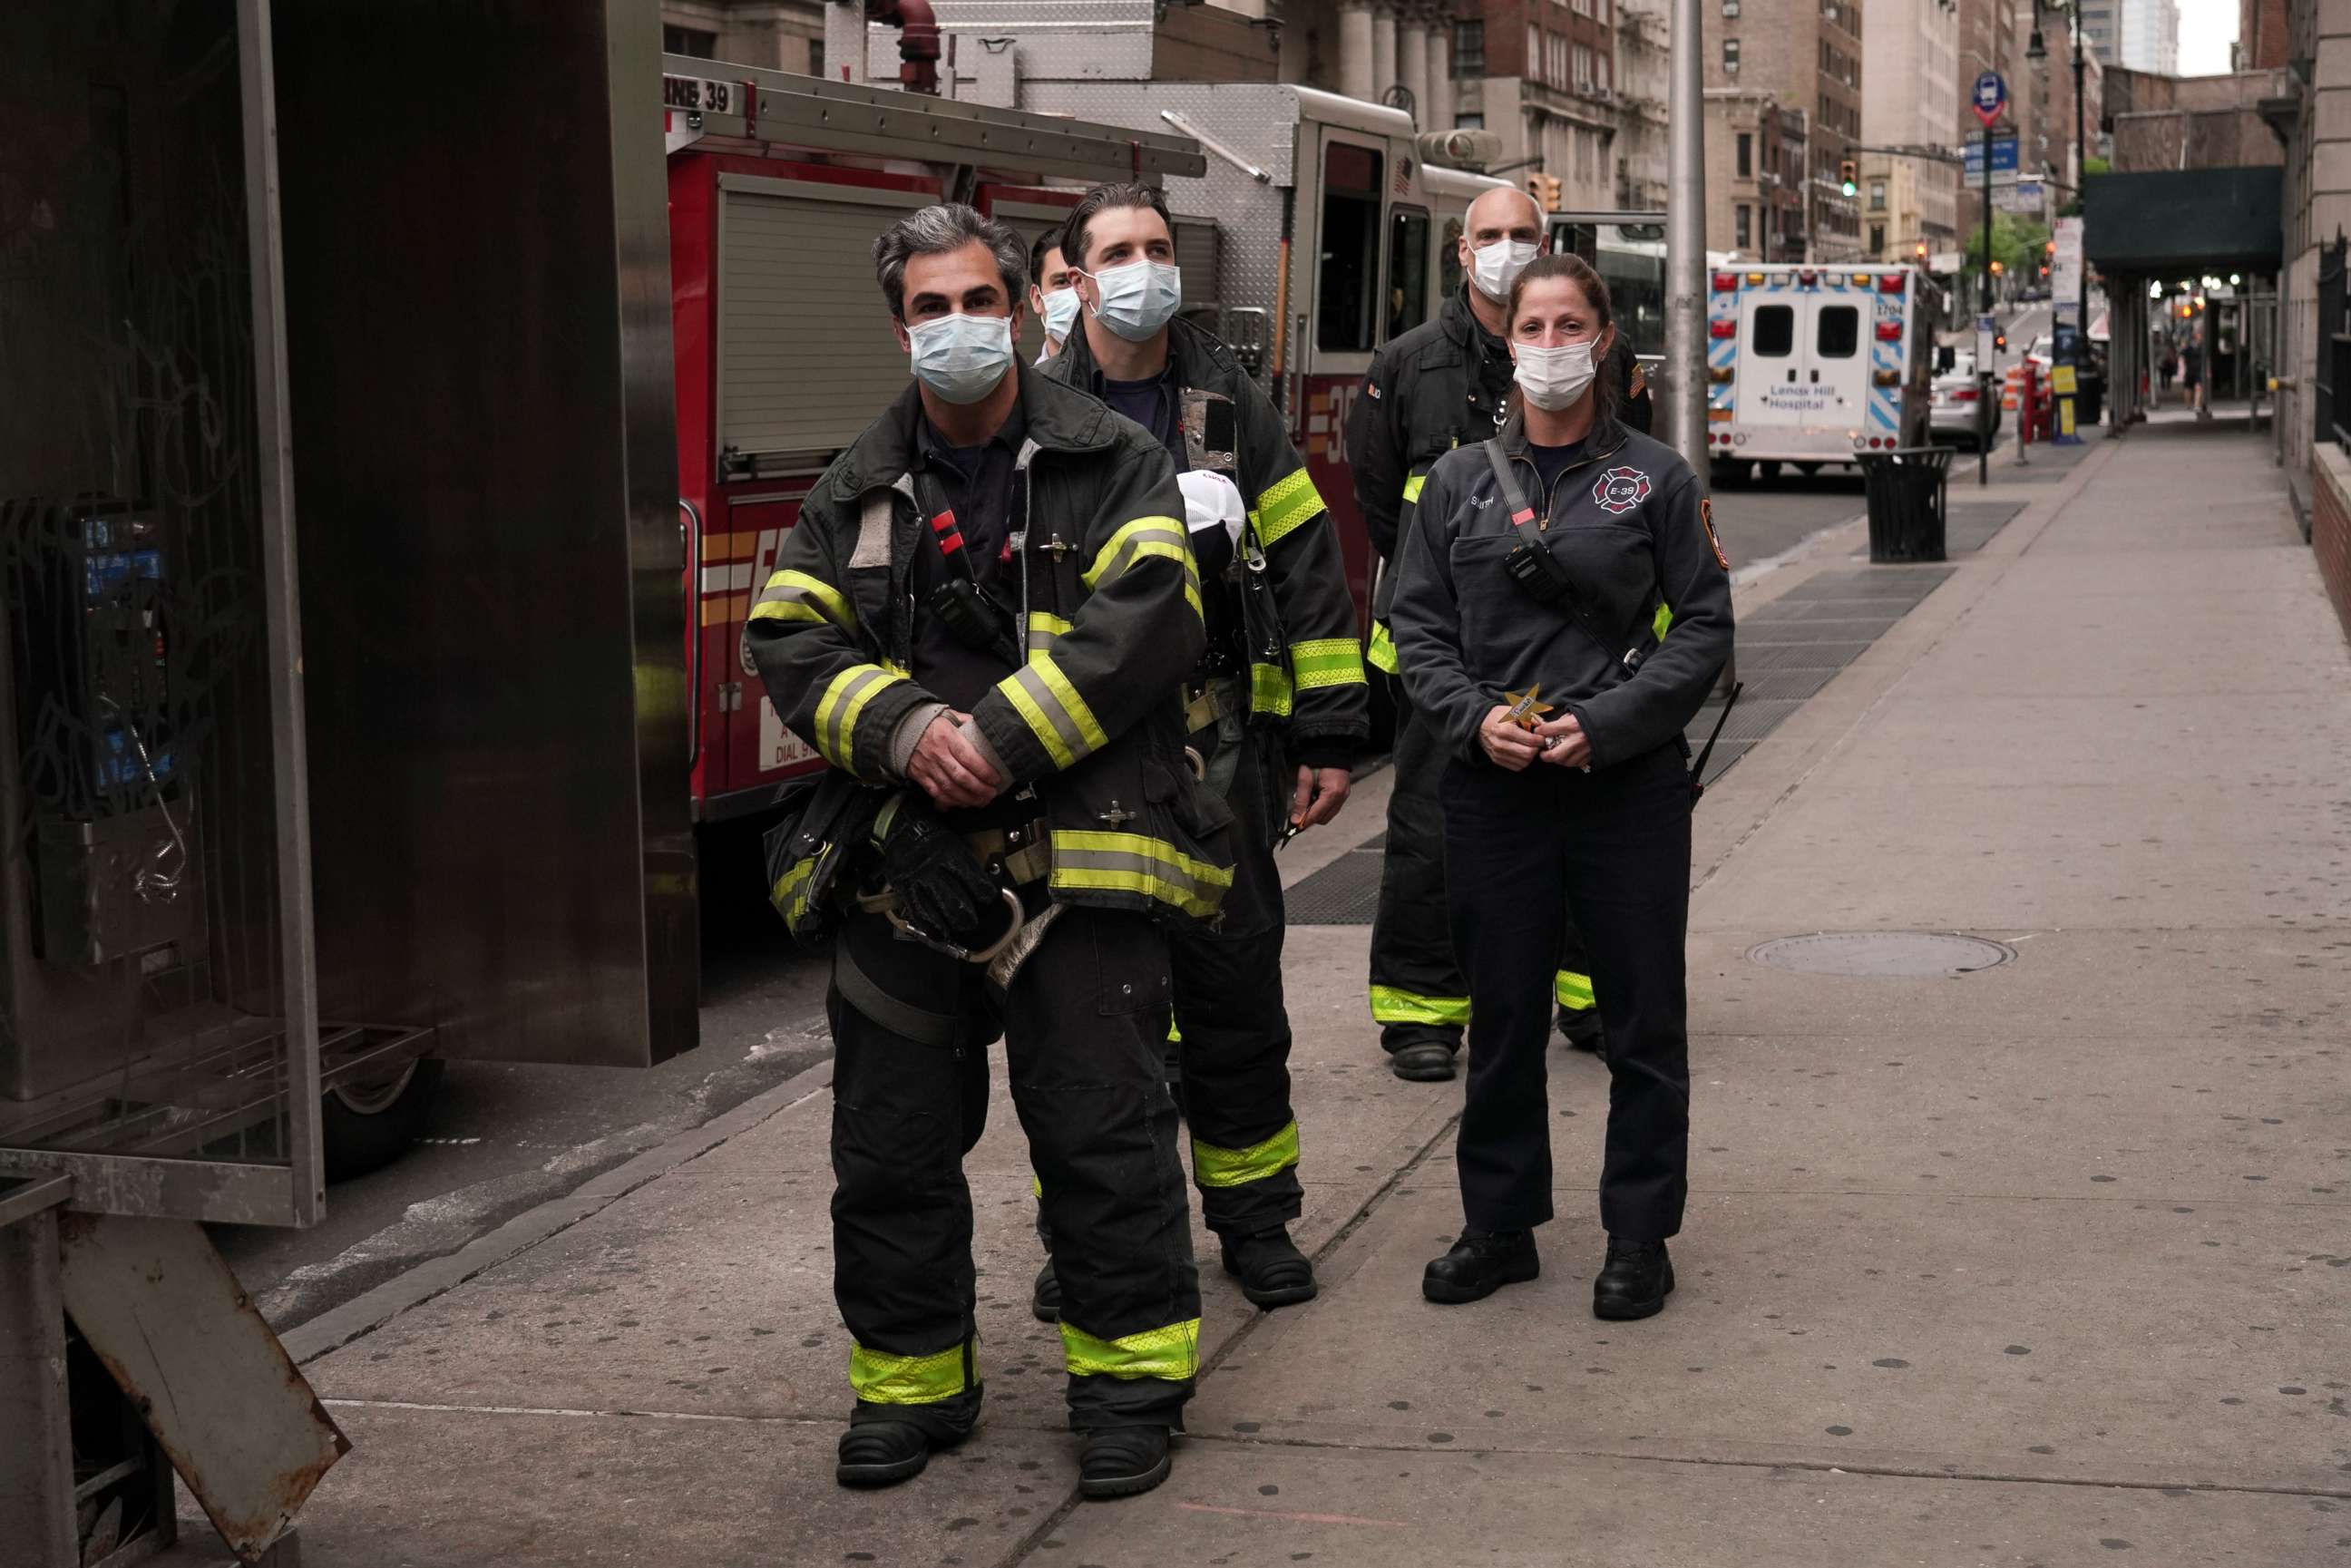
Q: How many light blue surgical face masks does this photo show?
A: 3